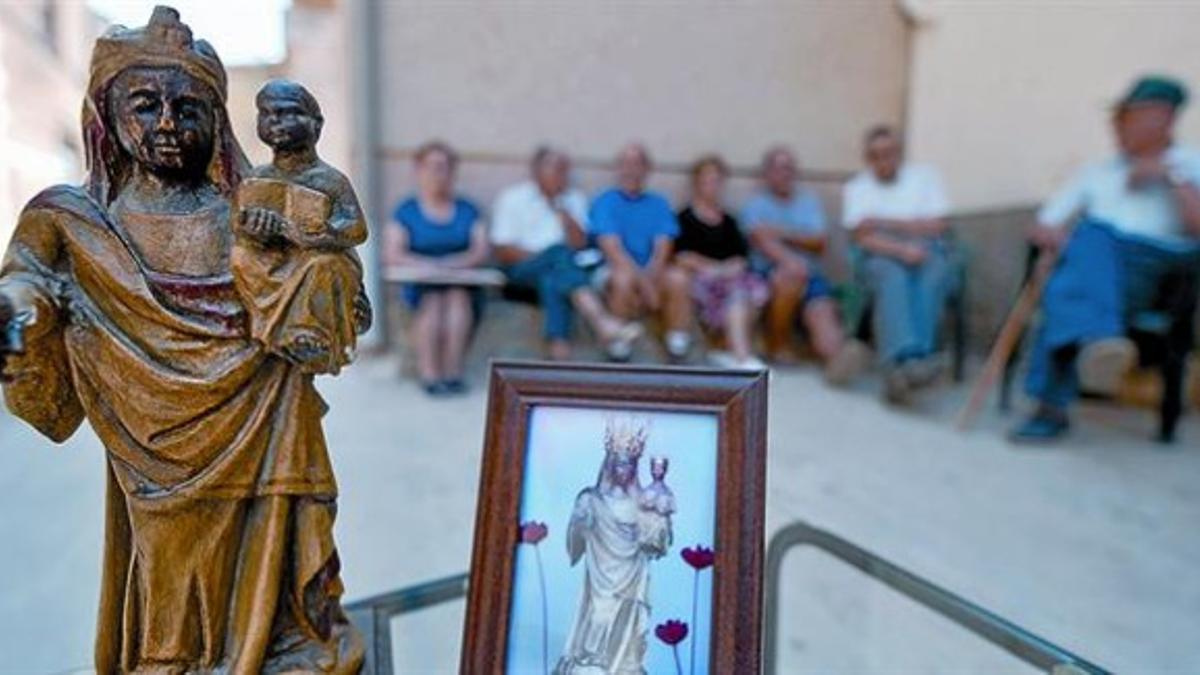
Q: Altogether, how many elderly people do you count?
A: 7